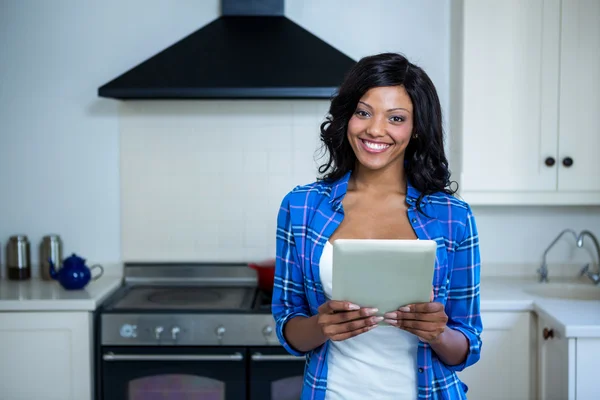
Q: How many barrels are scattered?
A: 0